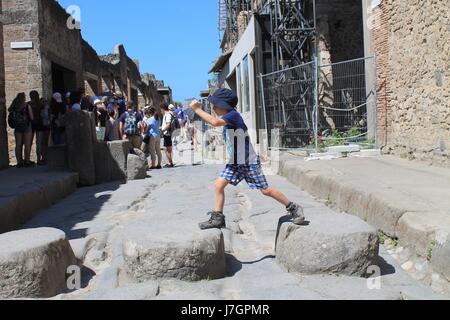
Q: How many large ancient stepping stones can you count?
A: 3